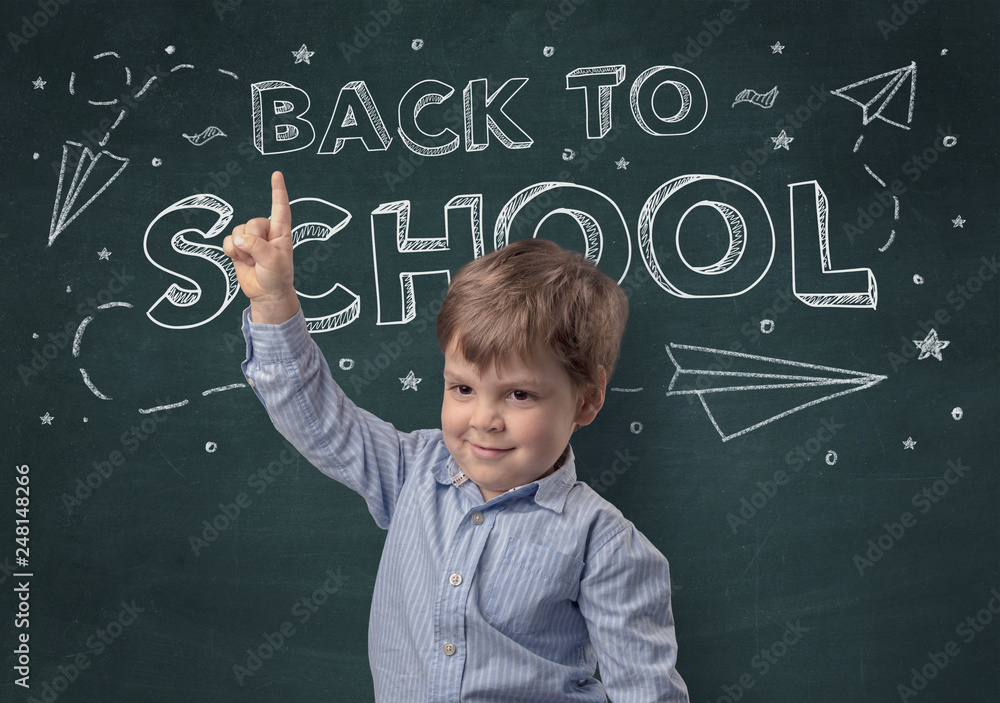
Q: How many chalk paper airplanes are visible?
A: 3